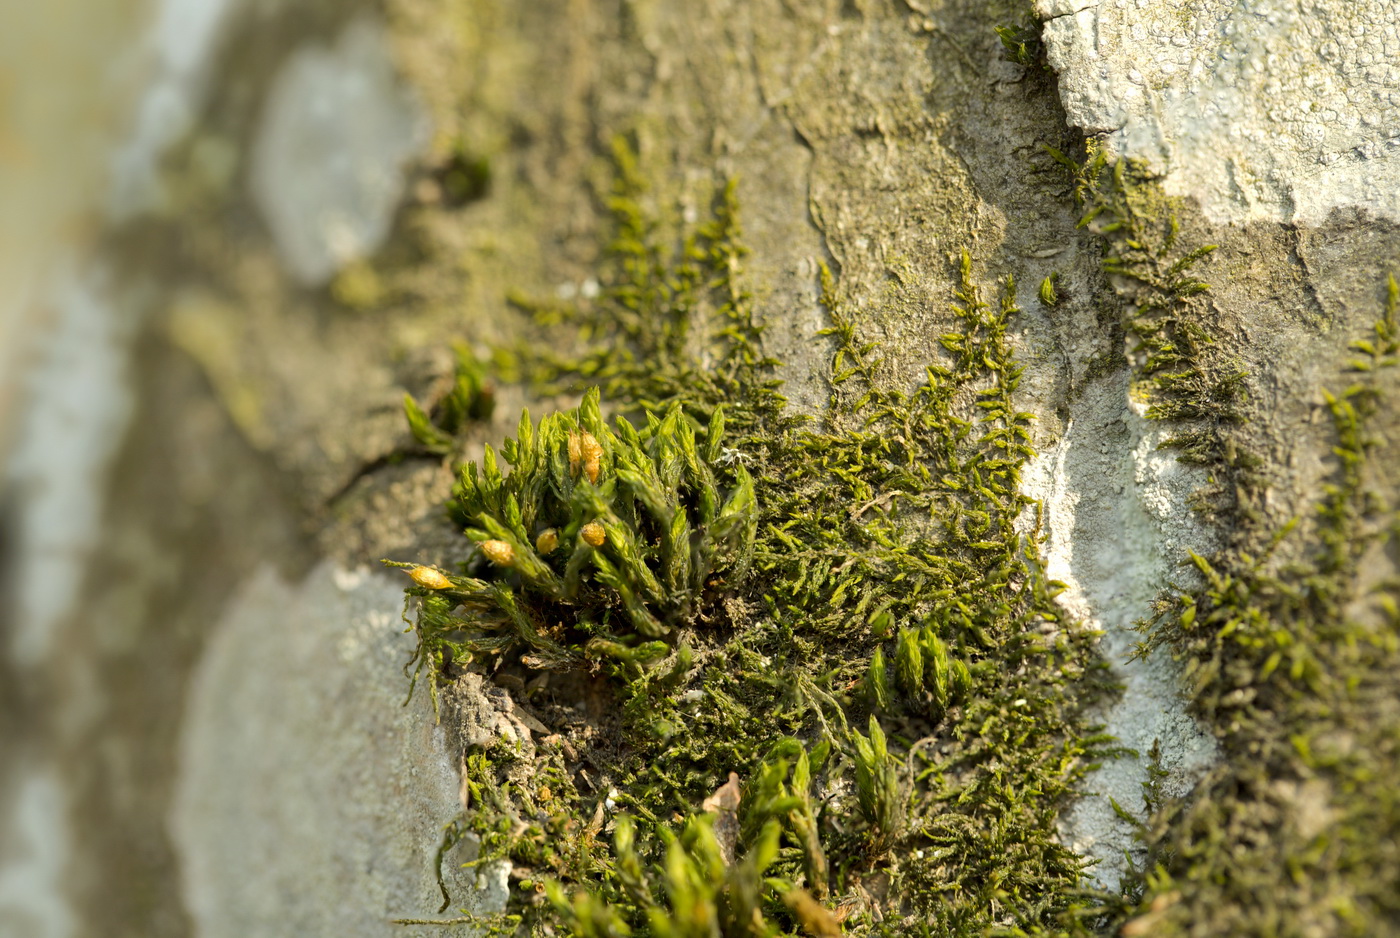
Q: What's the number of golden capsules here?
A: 6